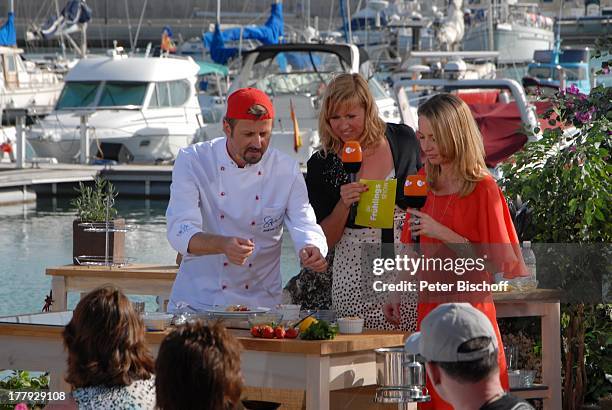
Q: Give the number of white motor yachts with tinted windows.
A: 1